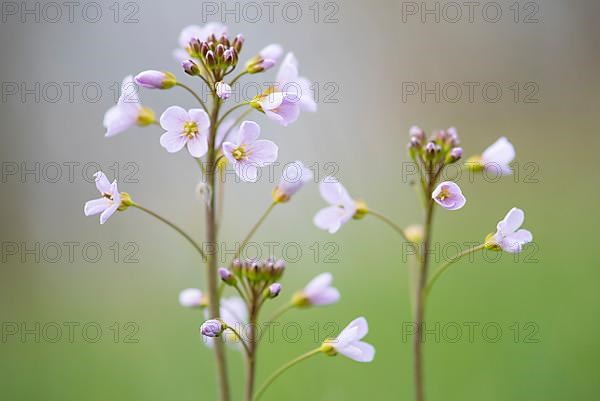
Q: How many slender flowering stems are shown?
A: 3